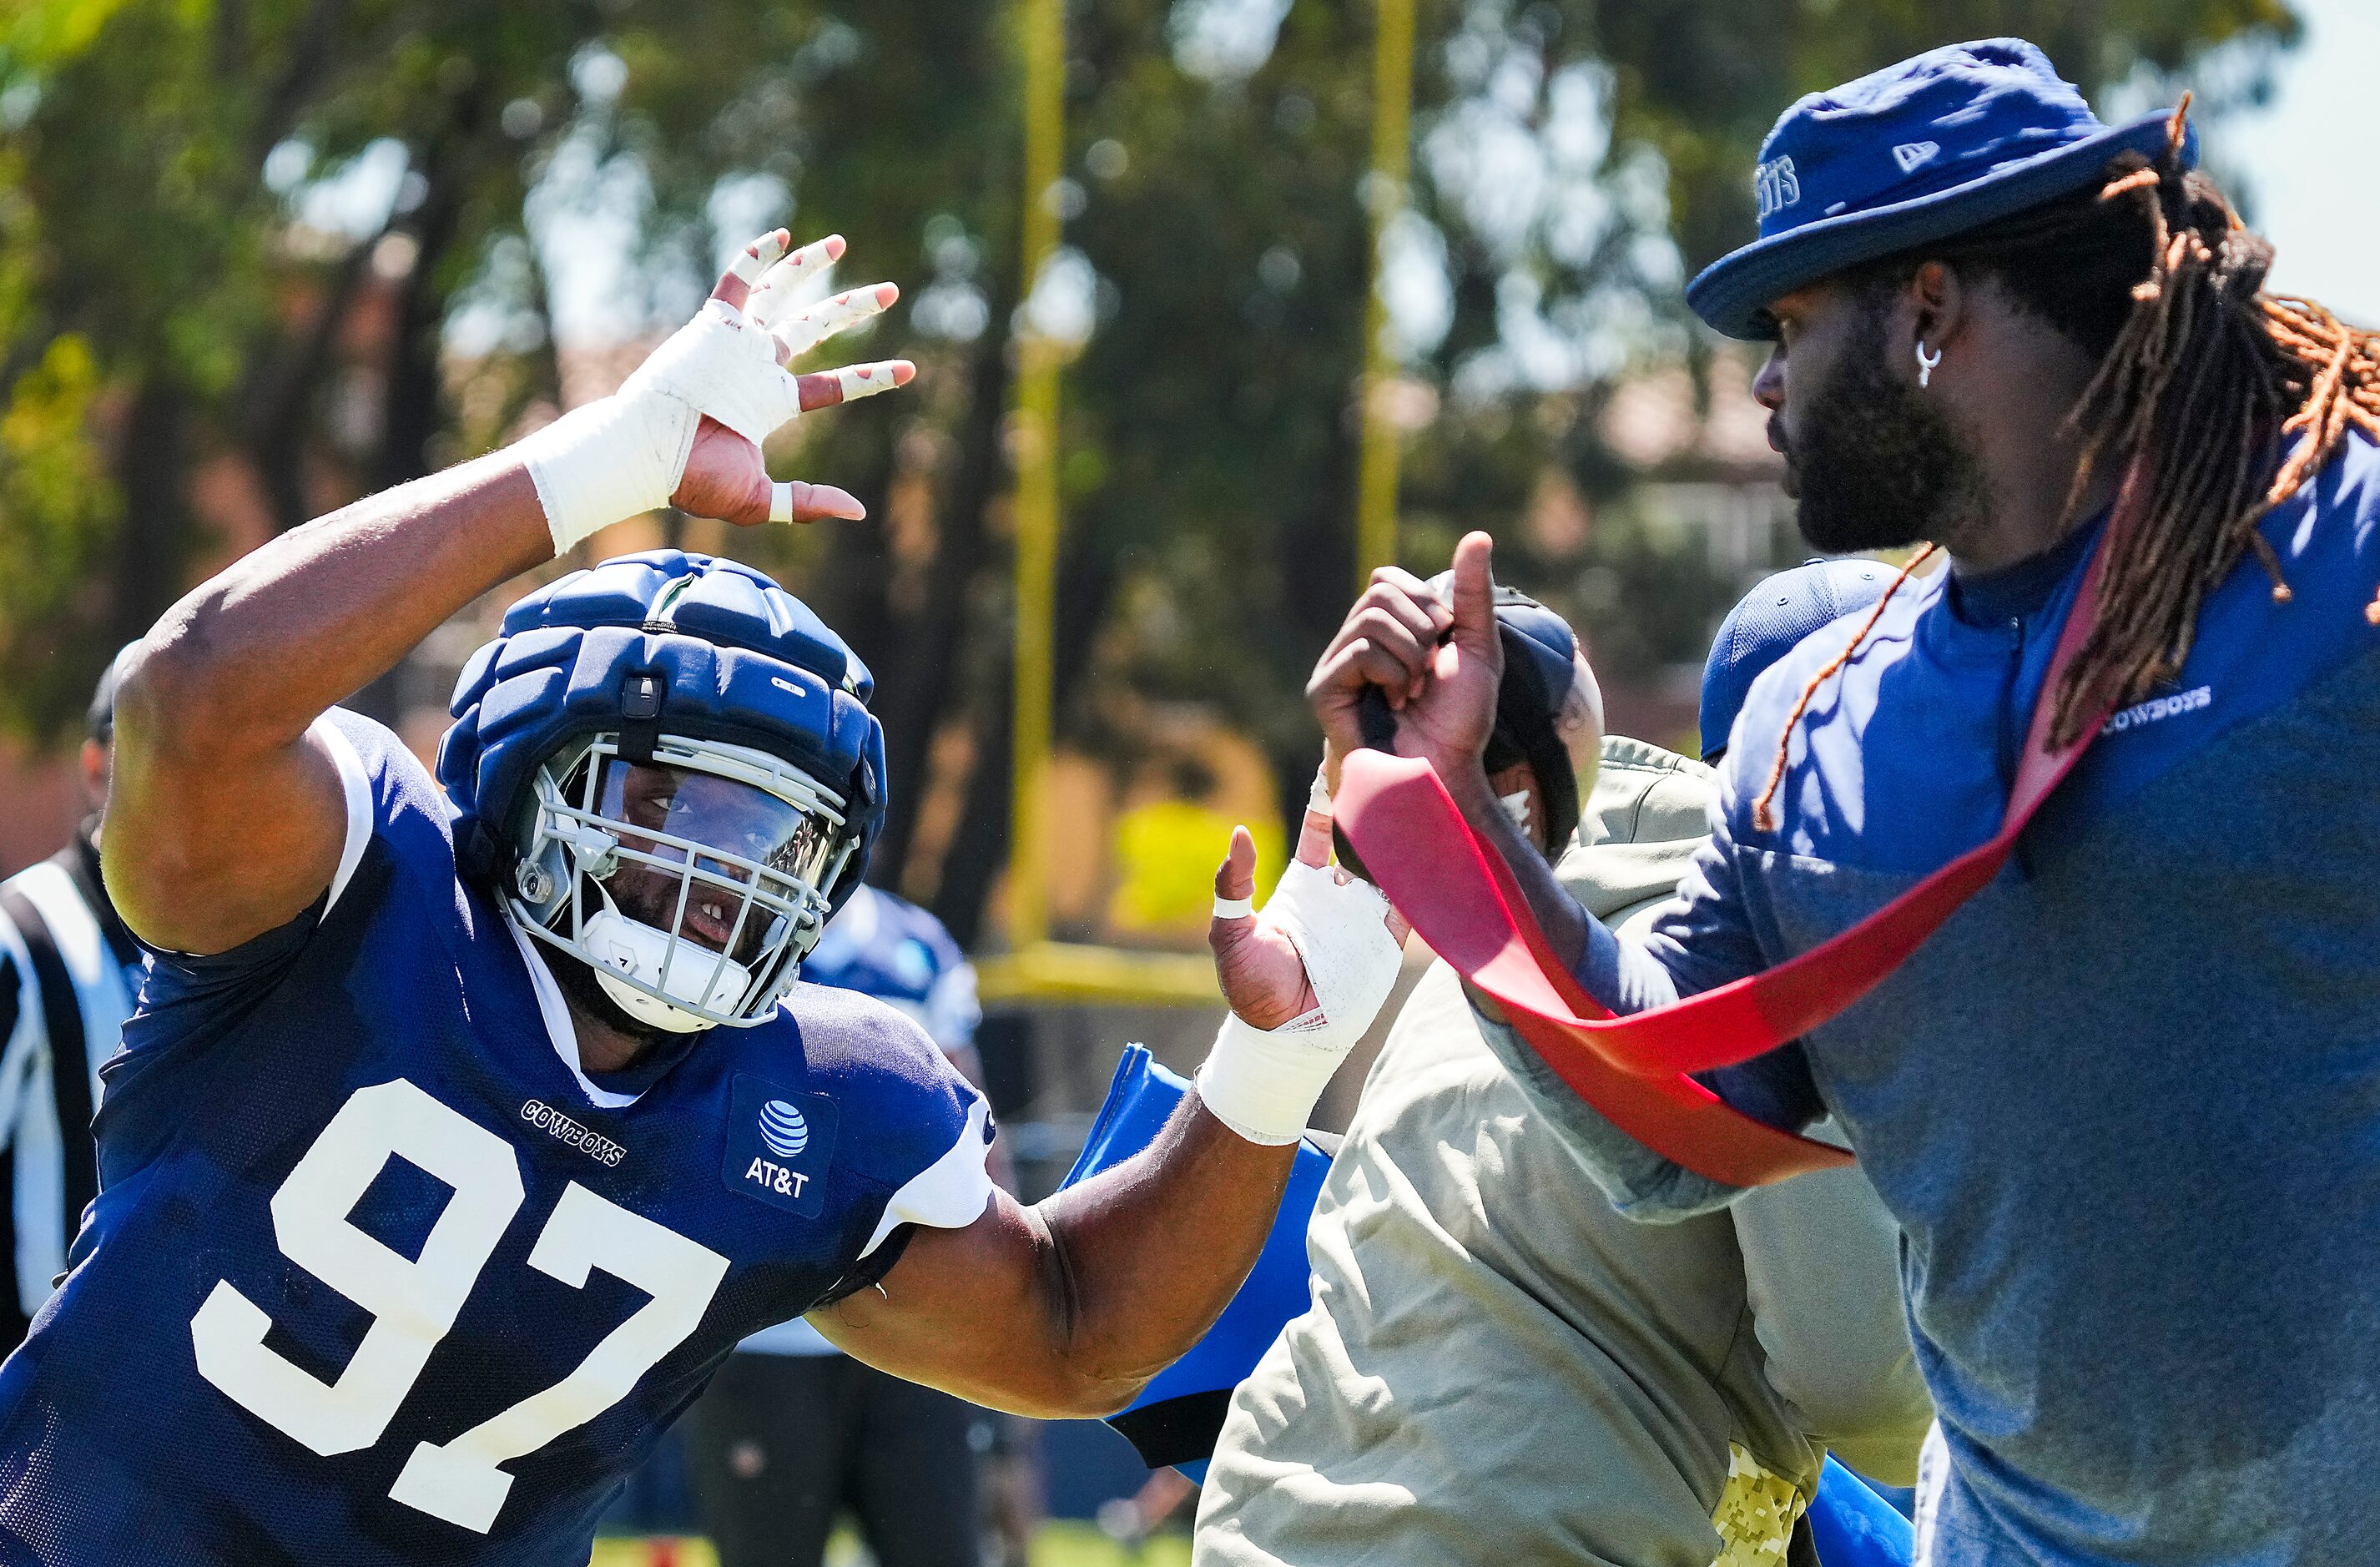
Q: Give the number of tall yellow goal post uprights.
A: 2